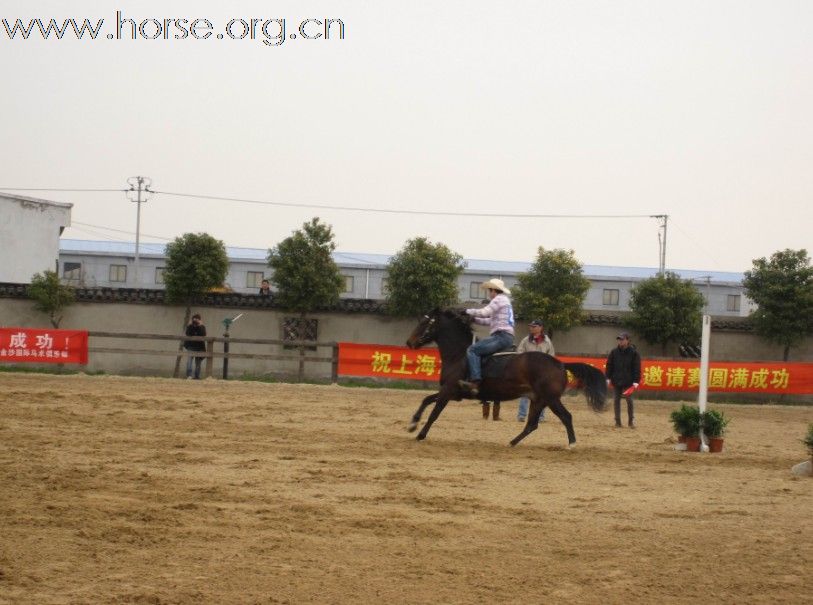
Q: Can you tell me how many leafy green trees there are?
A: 7